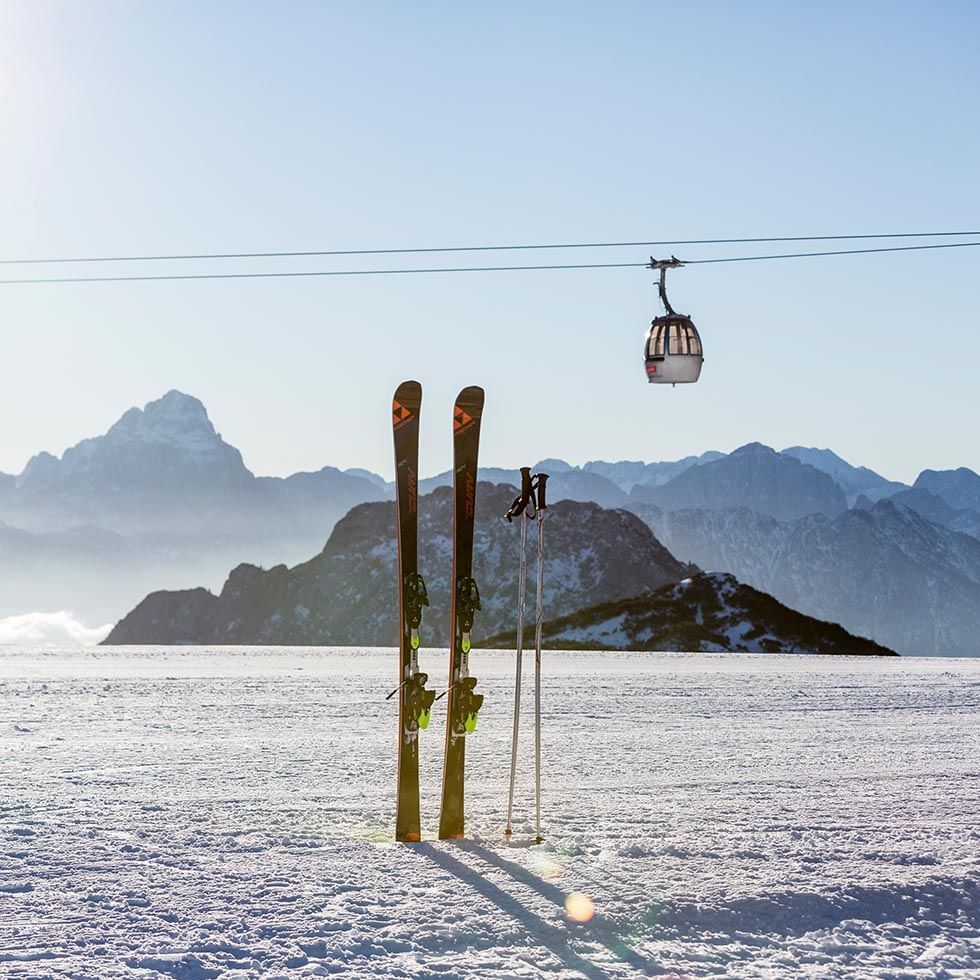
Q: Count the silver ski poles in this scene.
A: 2